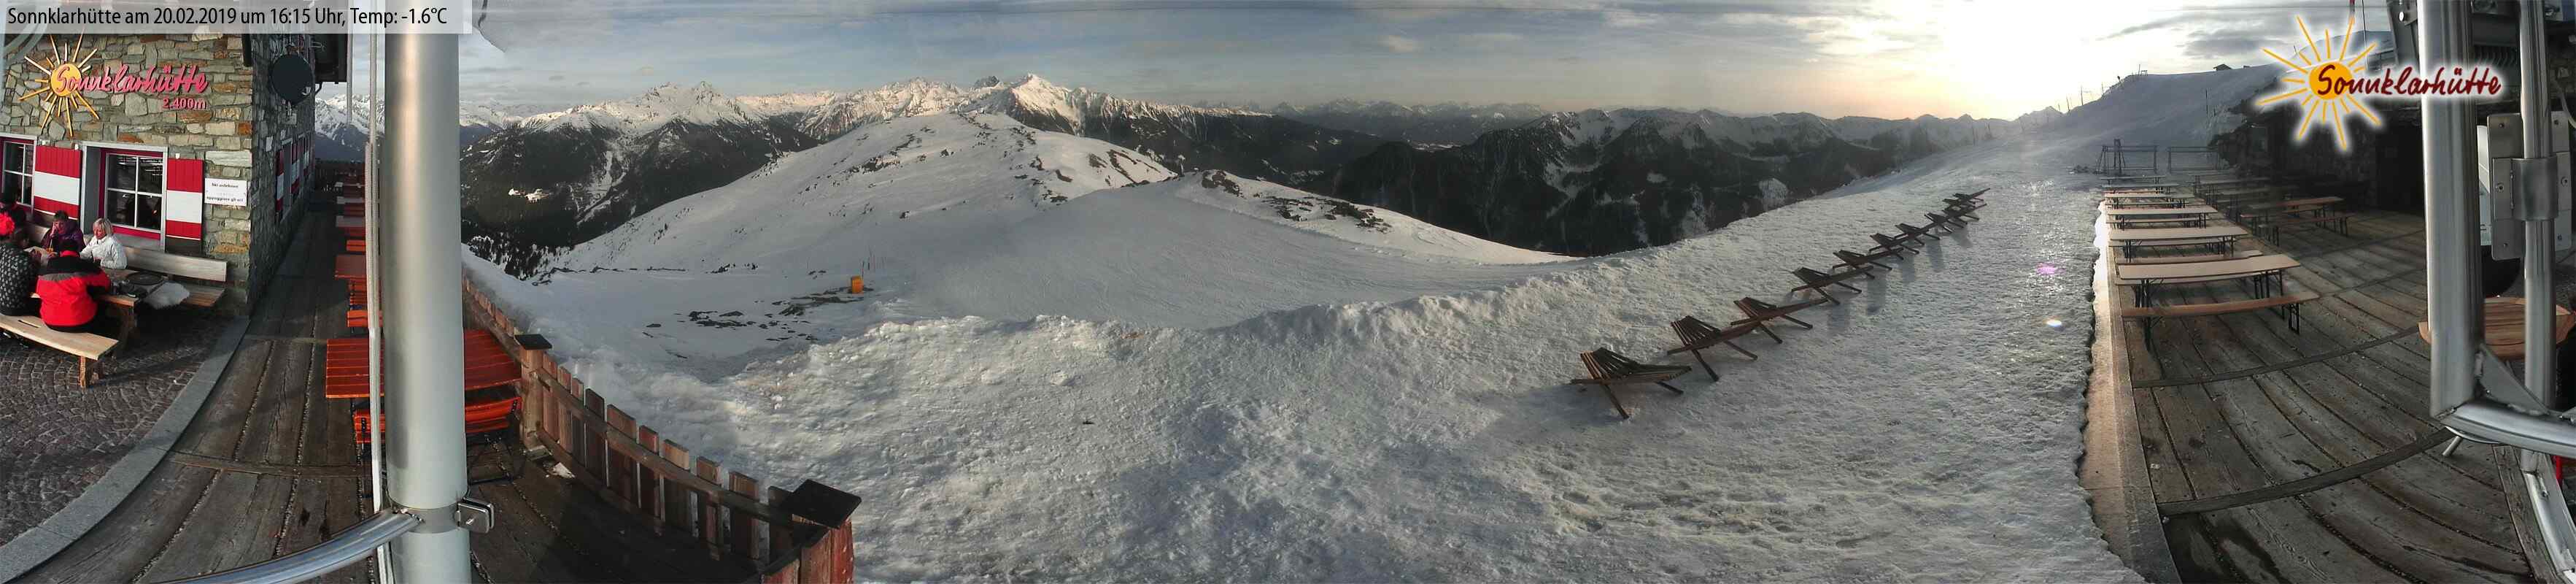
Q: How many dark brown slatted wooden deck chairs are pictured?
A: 11